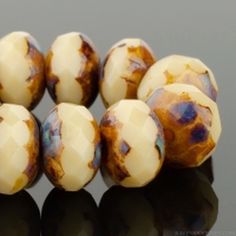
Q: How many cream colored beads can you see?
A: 8